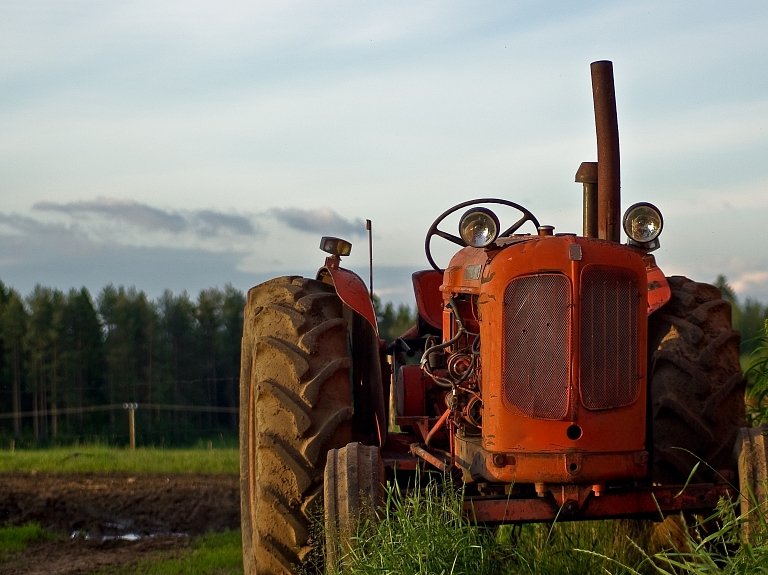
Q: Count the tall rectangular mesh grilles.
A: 2